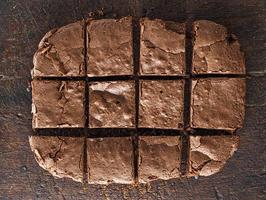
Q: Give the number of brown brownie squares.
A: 12